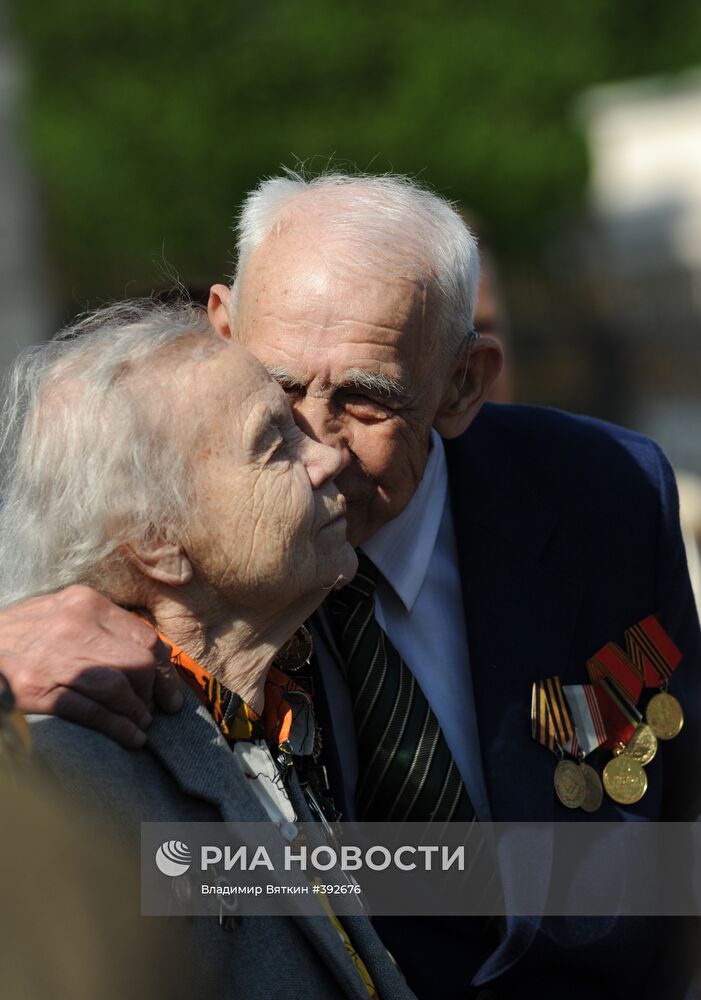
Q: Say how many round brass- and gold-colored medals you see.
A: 5